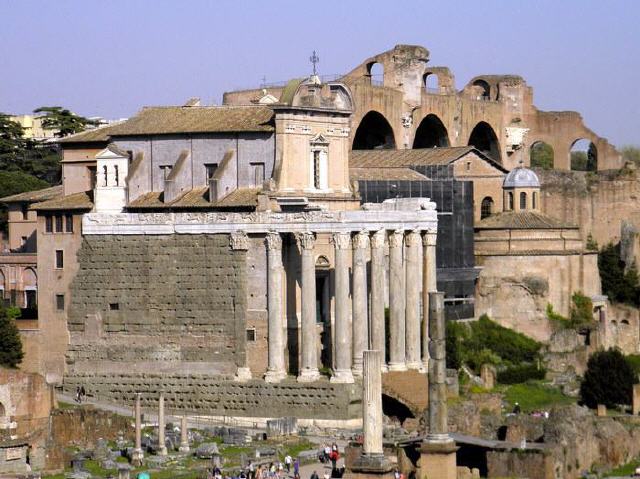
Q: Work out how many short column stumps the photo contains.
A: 3